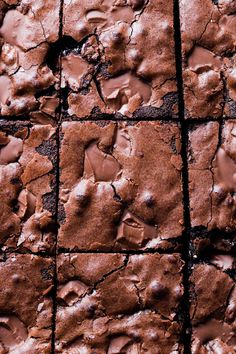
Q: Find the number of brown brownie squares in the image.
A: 9